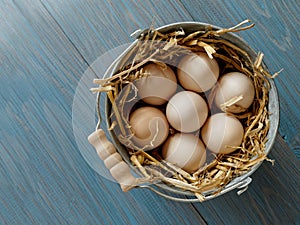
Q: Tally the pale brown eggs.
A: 7